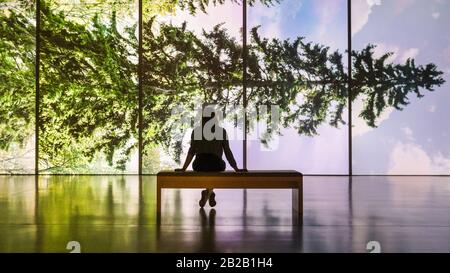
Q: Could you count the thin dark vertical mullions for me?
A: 4